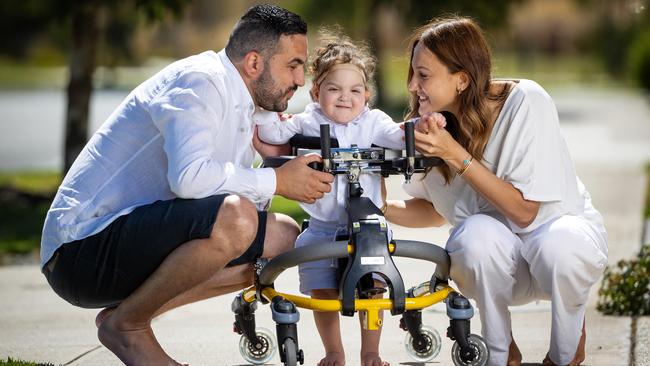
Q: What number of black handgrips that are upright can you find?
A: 2